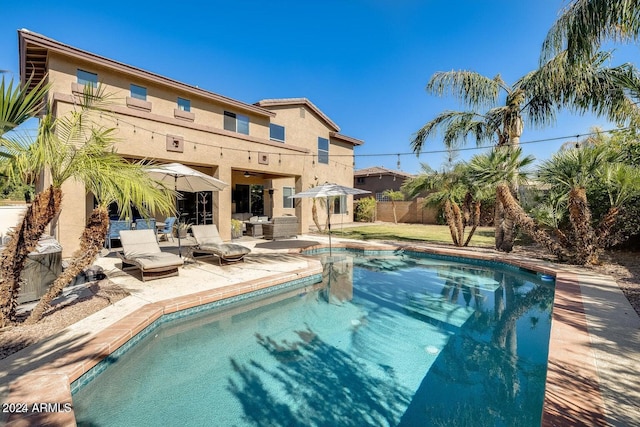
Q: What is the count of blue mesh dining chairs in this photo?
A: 3